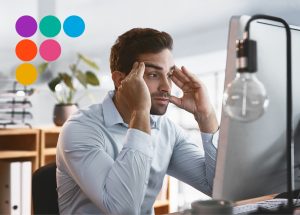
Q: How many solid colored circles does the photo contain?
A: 6